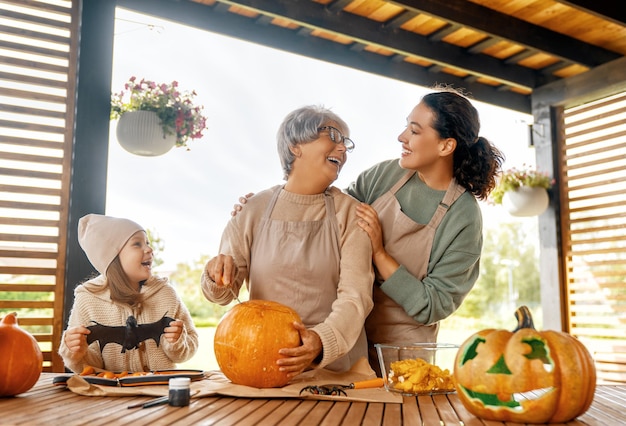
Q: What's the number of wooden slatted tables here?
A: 1